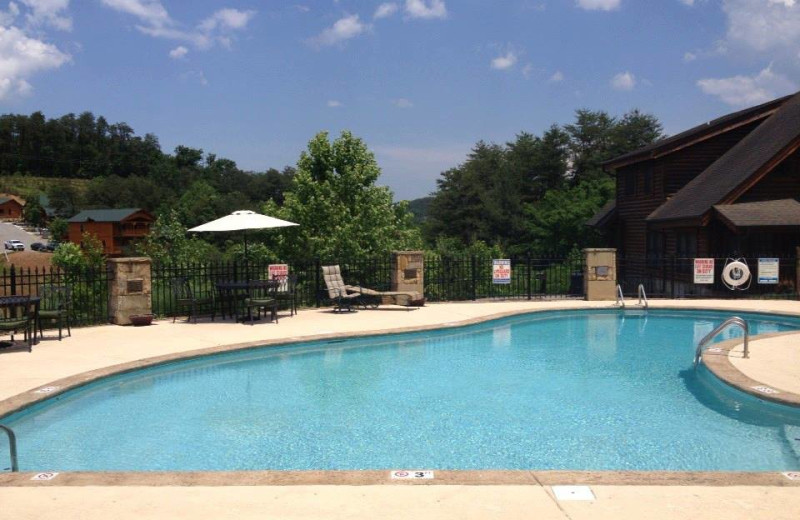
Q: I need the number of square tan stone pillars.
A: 3